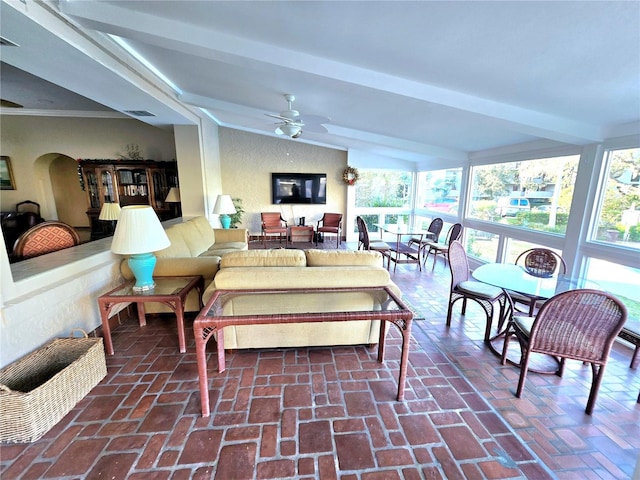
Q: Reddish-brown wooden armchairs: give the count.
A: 2